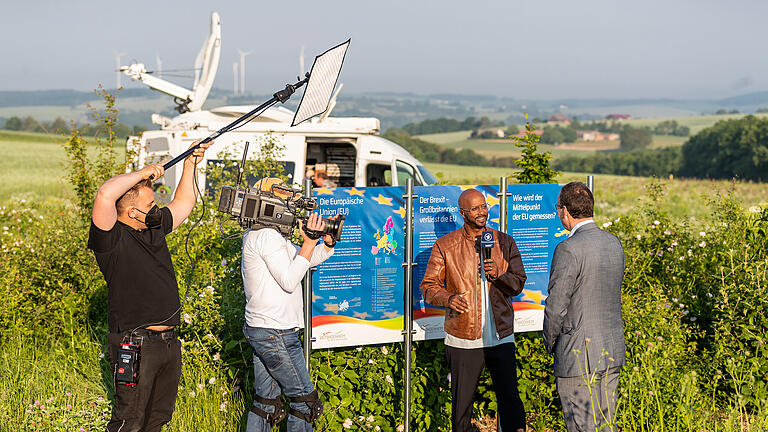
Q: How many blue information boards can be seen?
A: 3